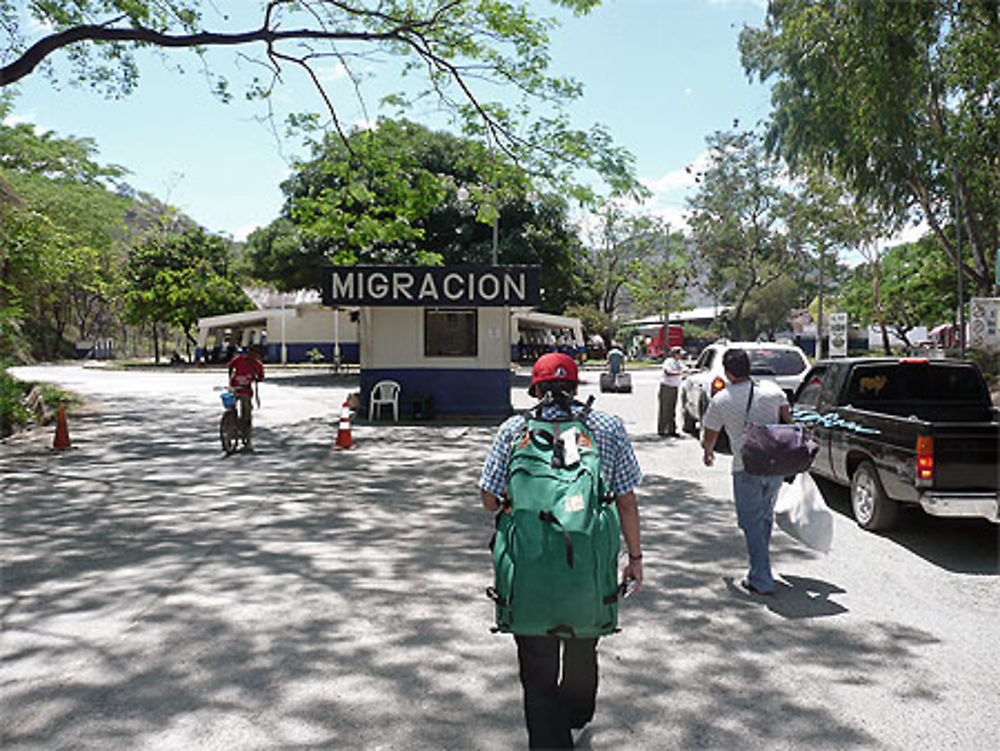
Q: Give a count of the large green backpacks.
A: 1